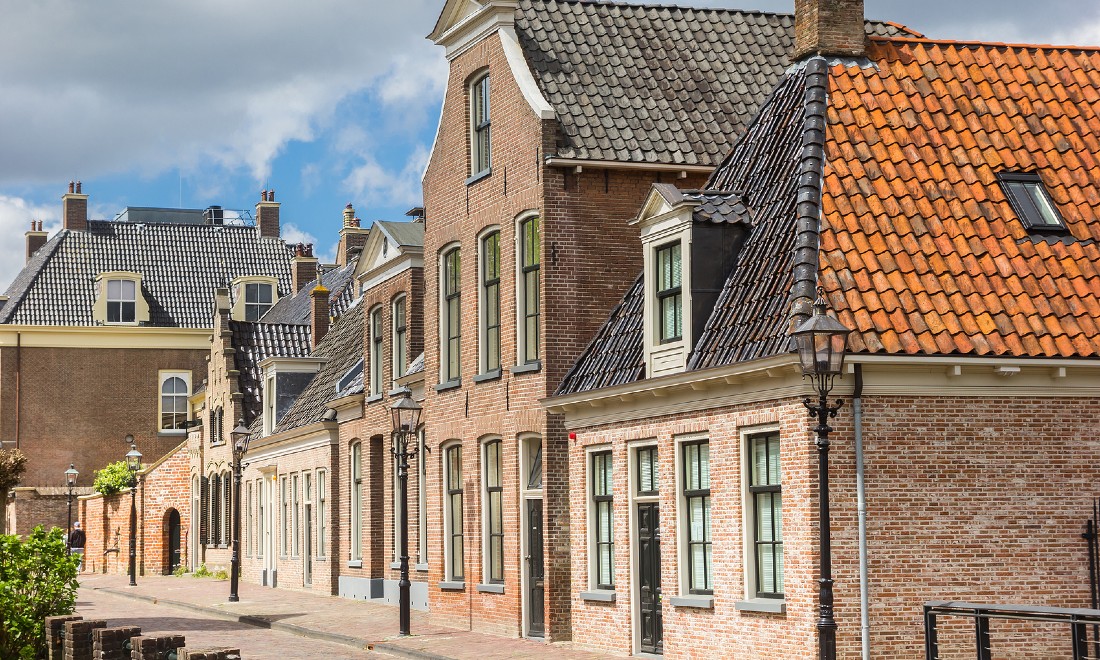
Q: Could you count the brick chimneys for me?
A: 7